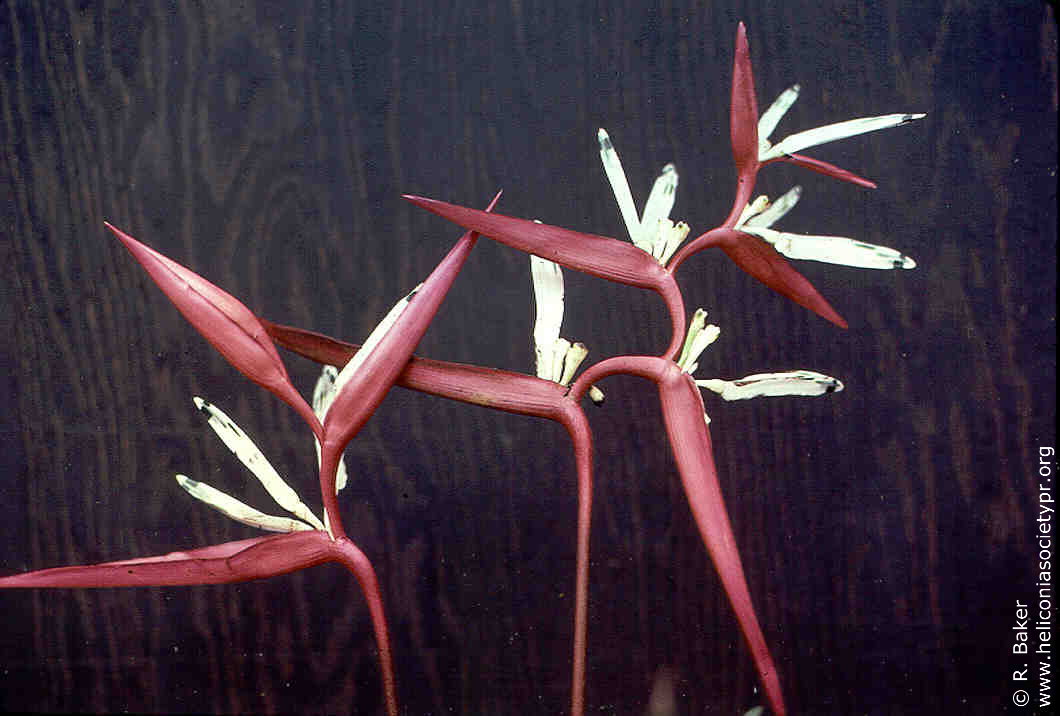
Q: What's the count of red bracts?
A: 9